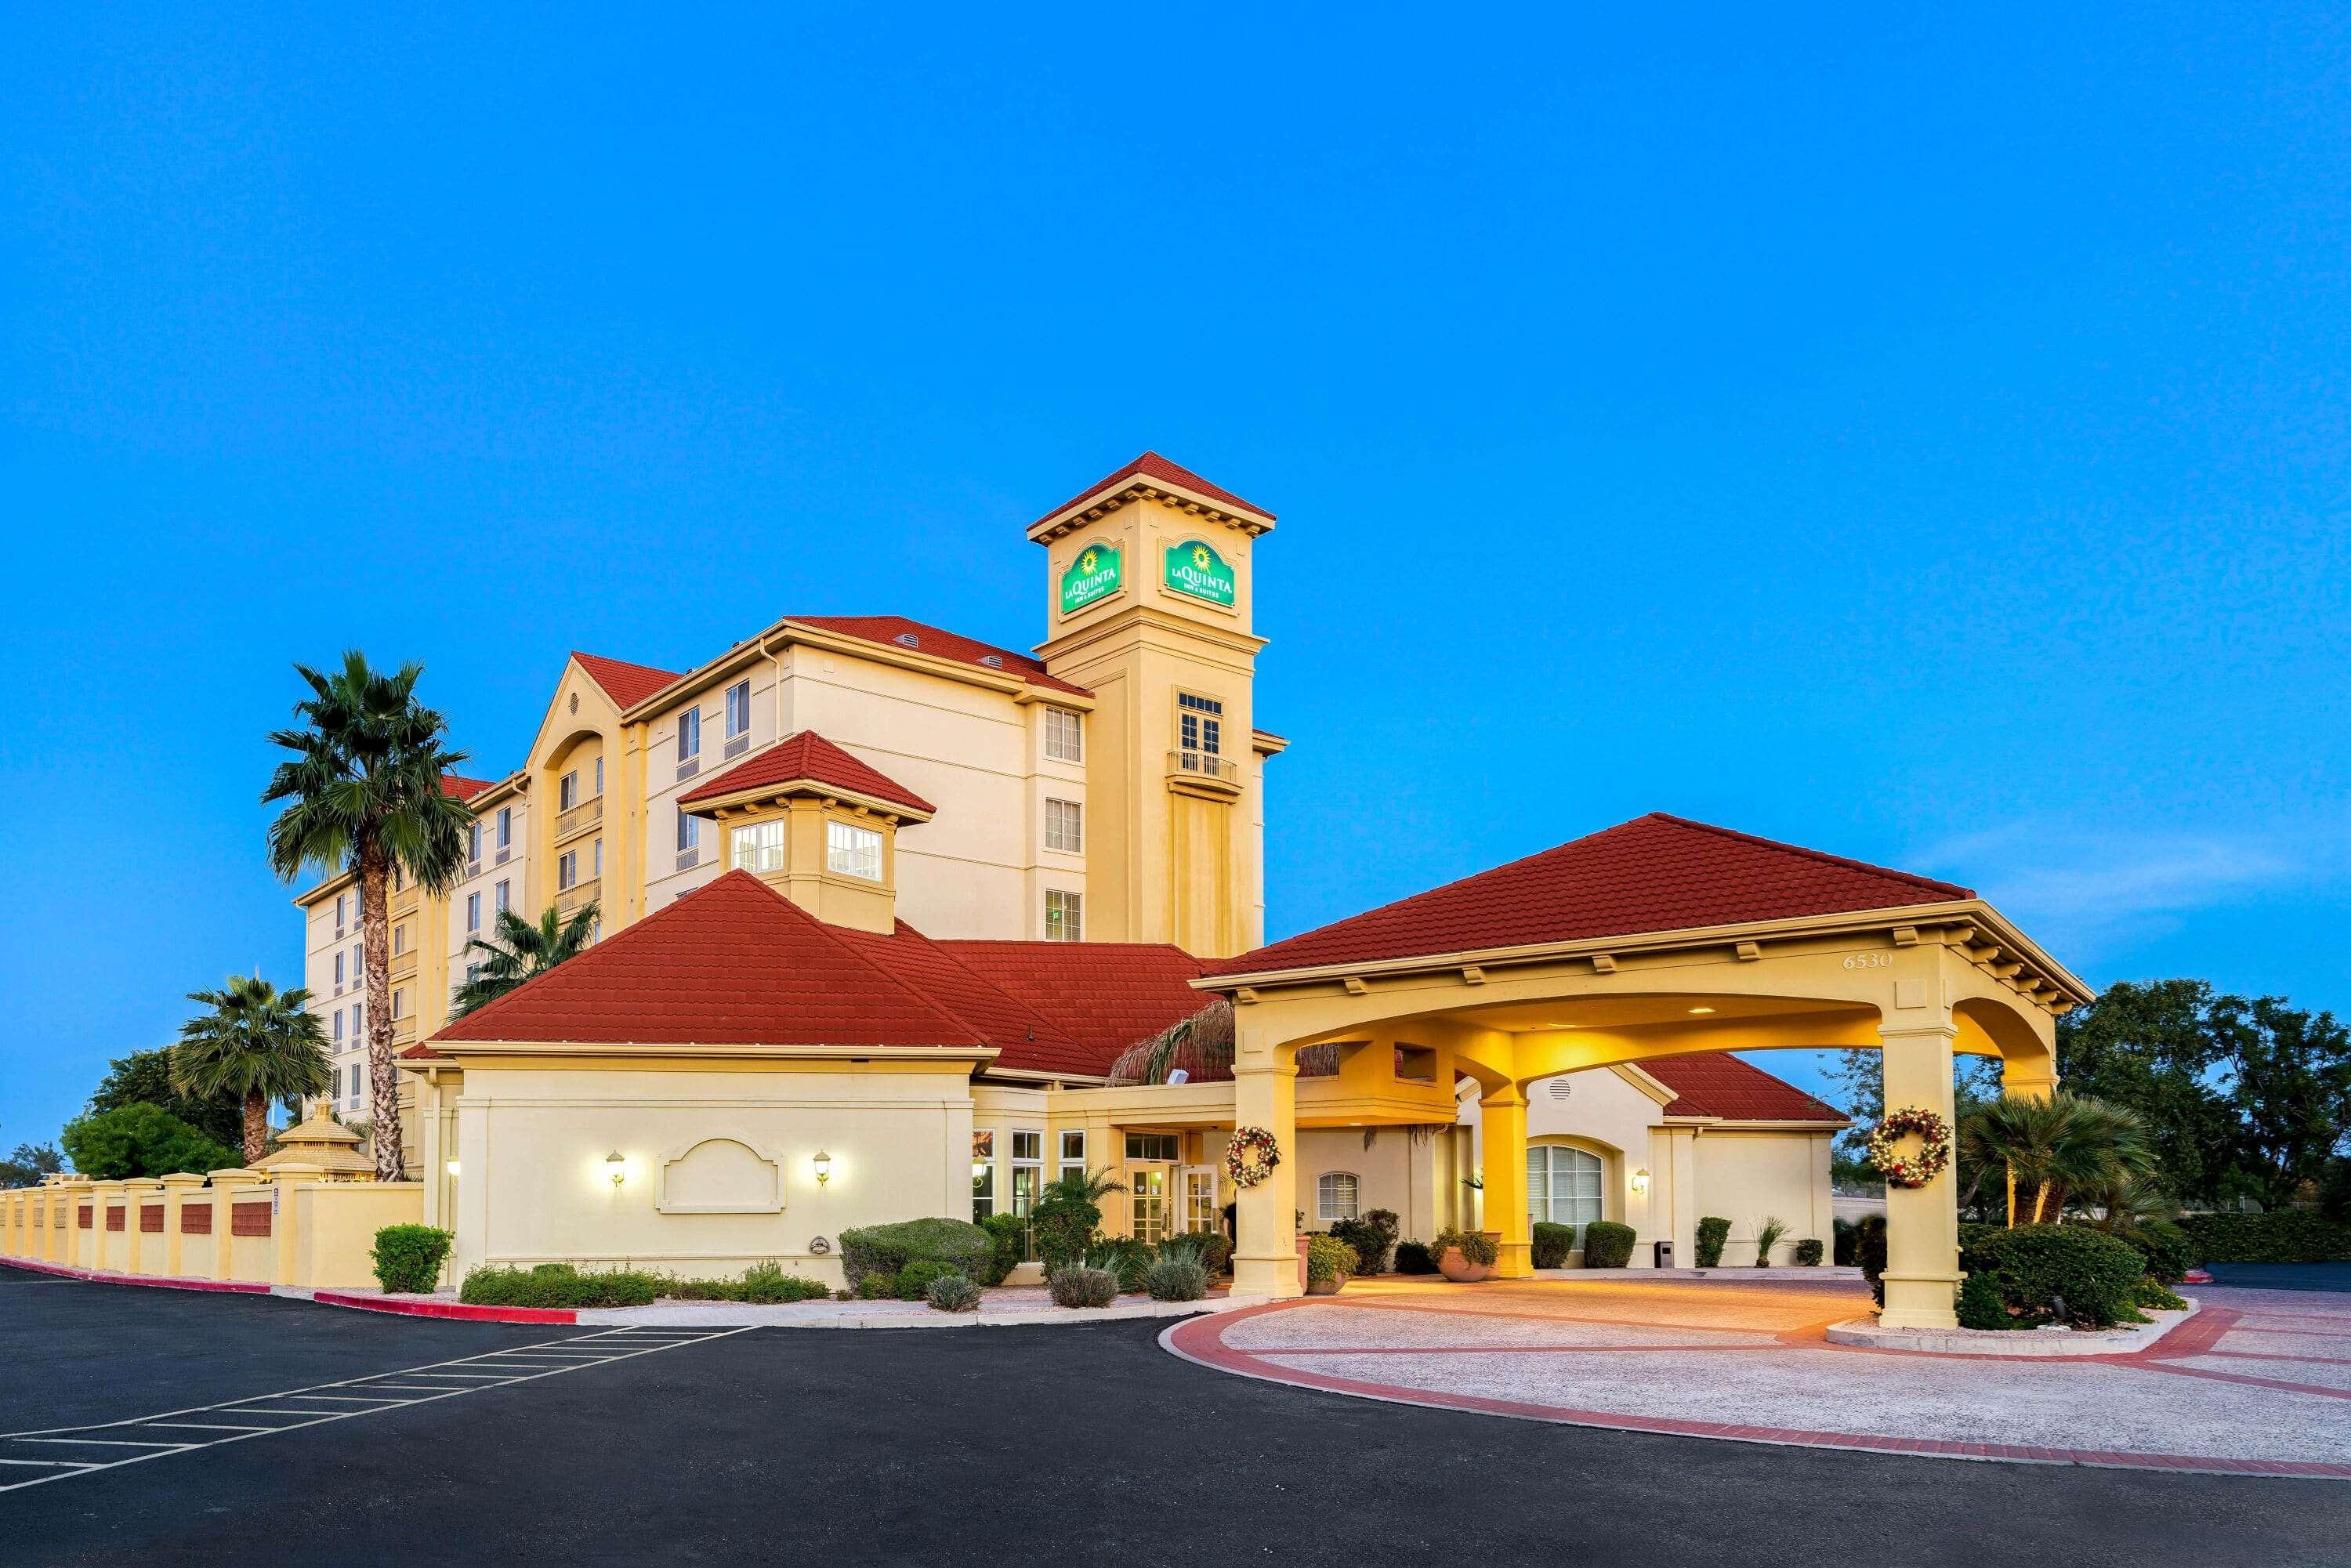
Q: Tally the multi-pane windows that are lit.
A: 2